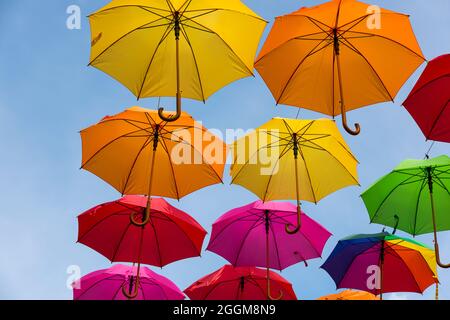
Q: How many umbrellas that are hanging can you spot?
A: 12